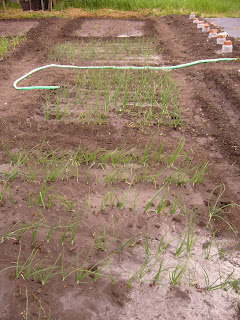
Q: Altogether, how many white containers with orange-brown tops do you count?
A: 7